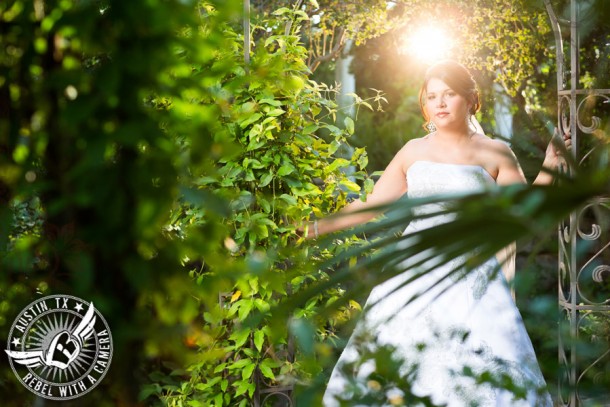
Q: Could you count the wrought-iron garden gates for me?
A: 1